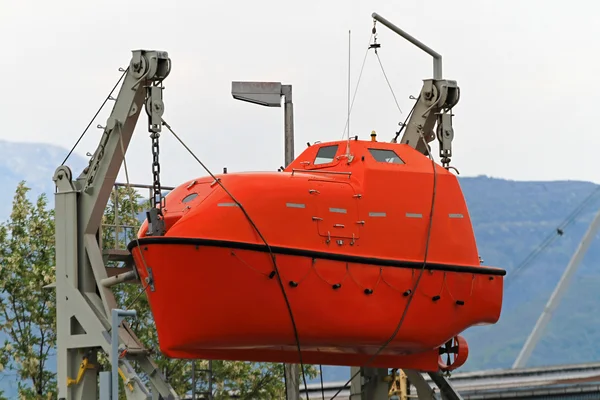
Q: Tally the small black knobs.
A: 7